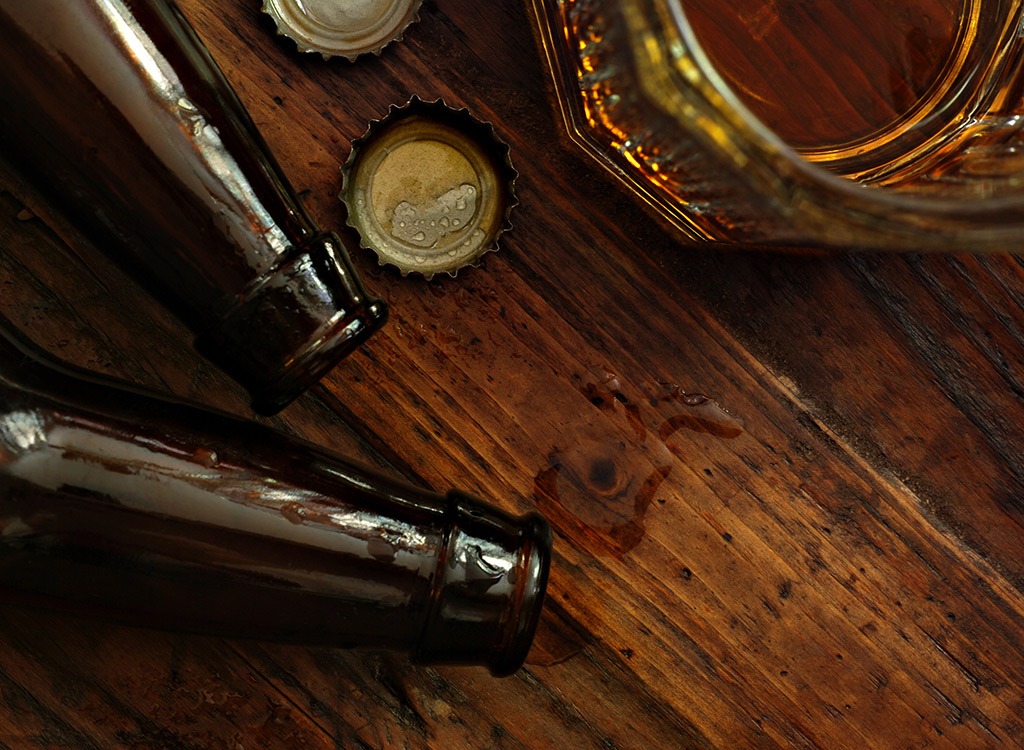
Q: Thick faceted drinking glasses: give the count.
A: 1